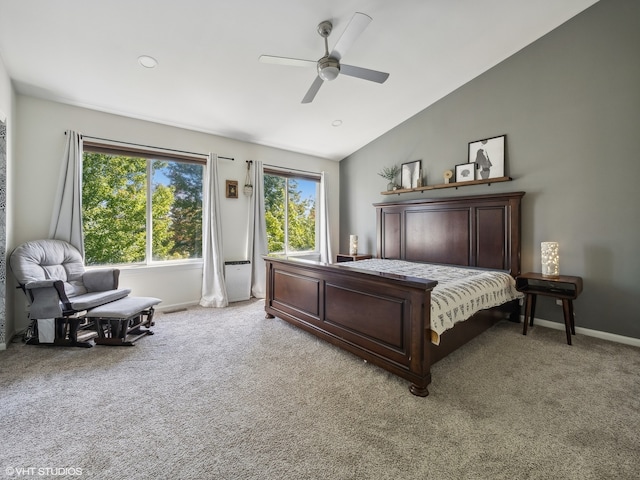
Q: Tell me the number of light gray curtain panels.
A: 4